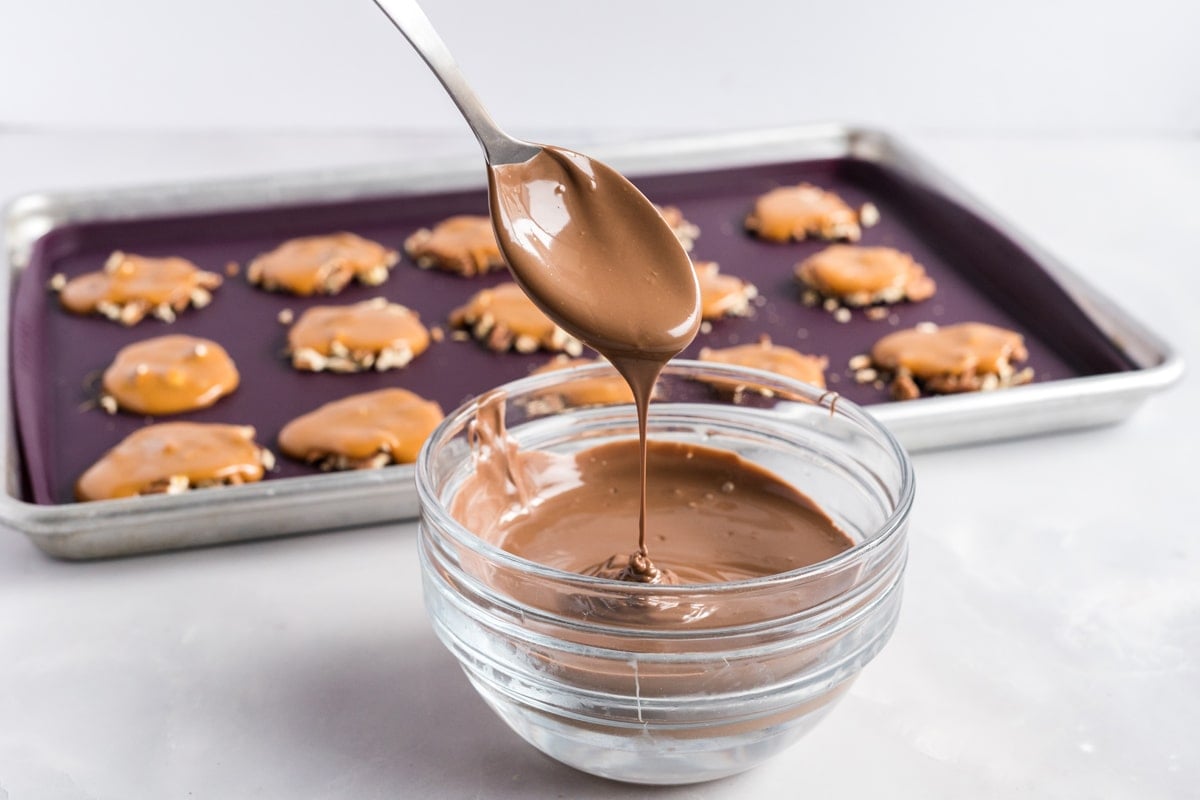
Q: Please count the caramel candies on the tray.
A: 15